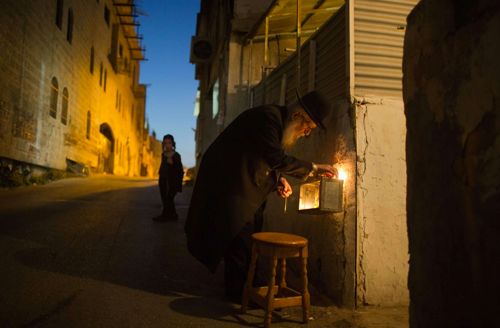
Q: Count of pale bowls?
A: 0